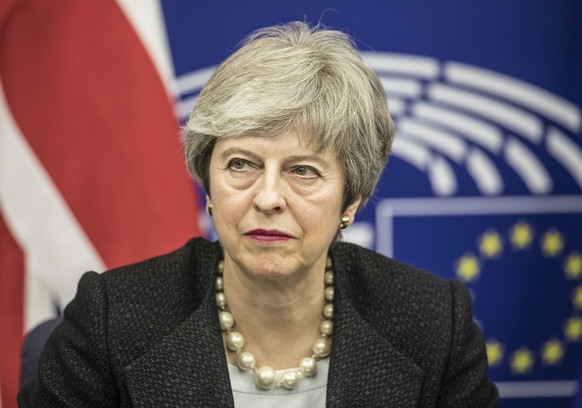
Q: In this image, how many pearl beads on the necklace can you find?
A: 15